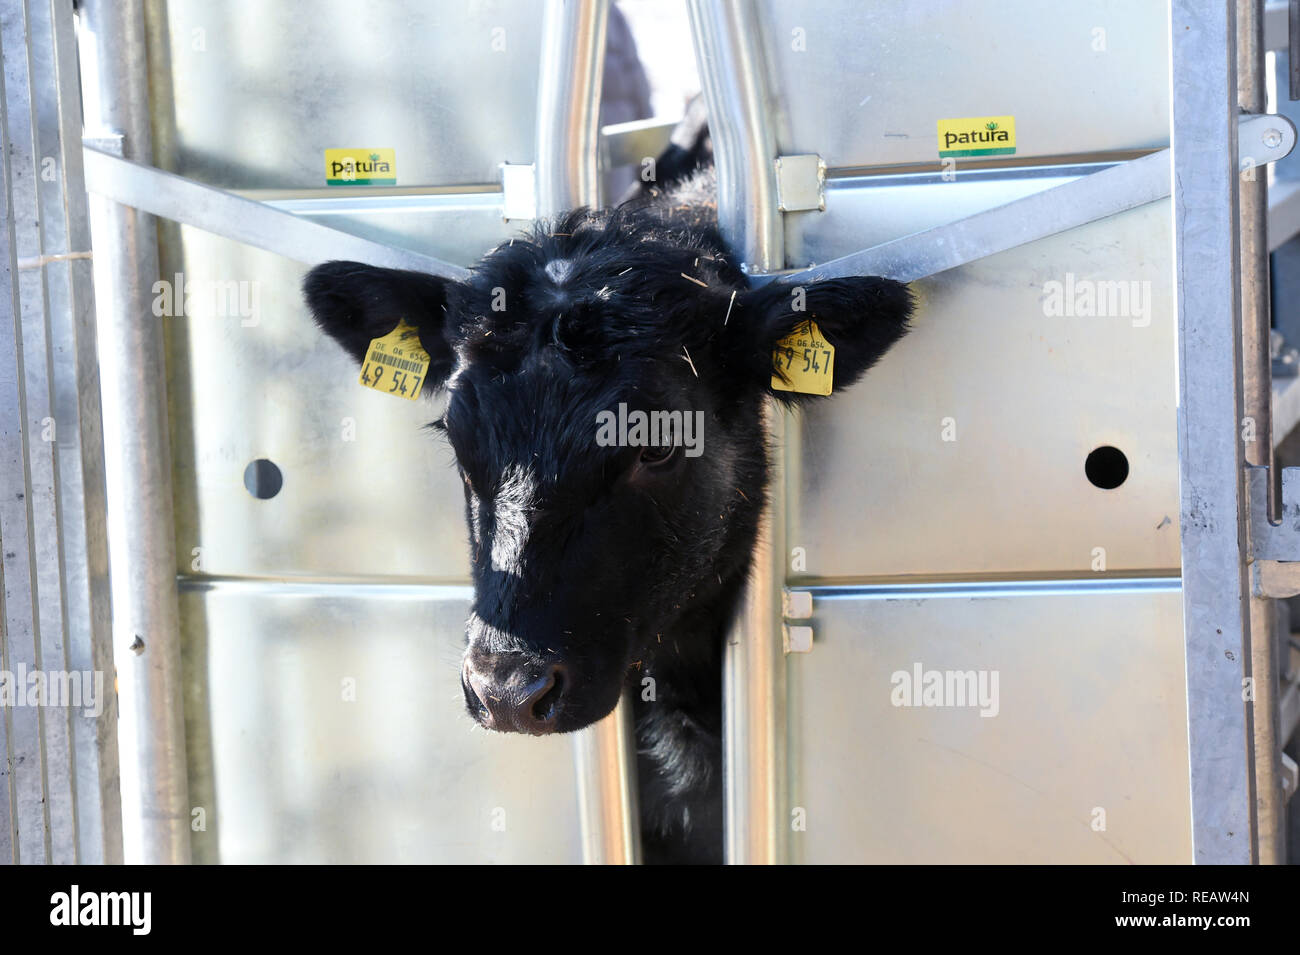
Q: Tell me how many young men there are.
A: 0